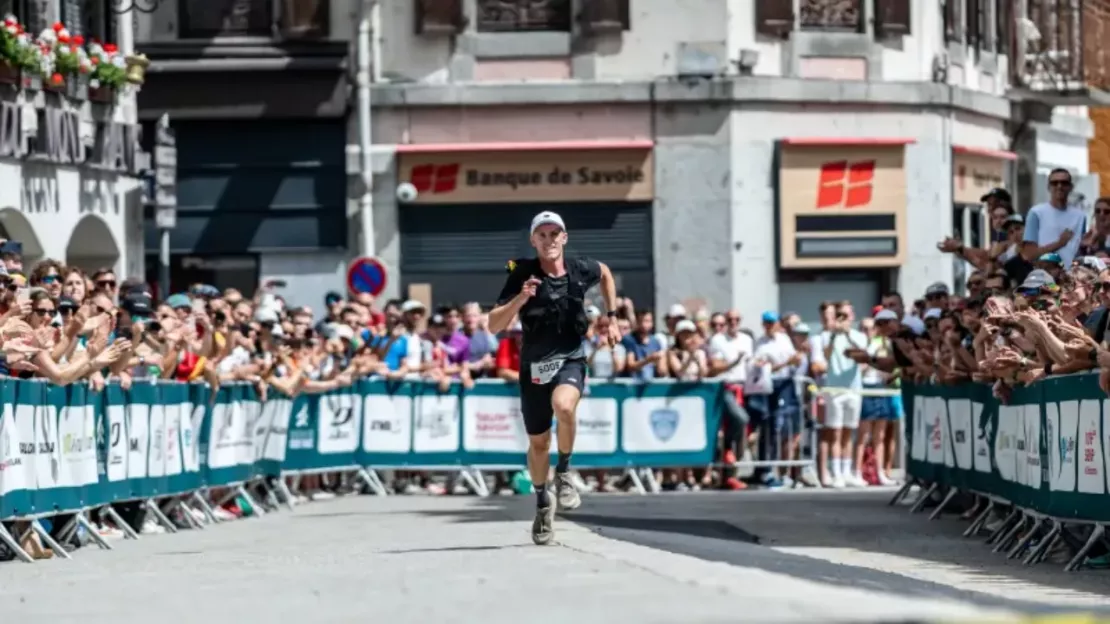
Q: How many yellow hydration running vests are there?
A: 0